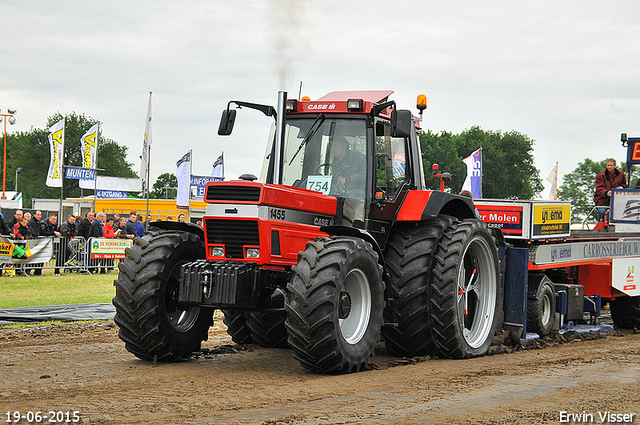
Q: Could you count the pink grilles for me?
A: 0